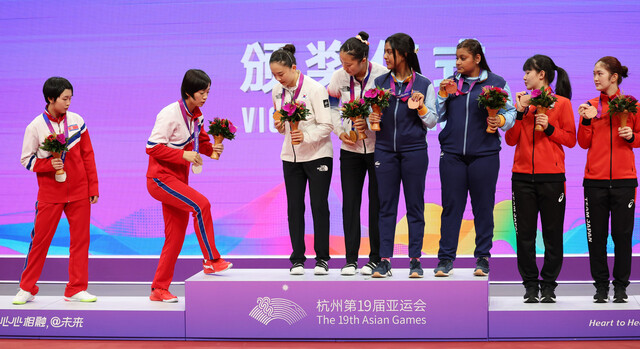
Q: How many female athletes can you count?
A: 8